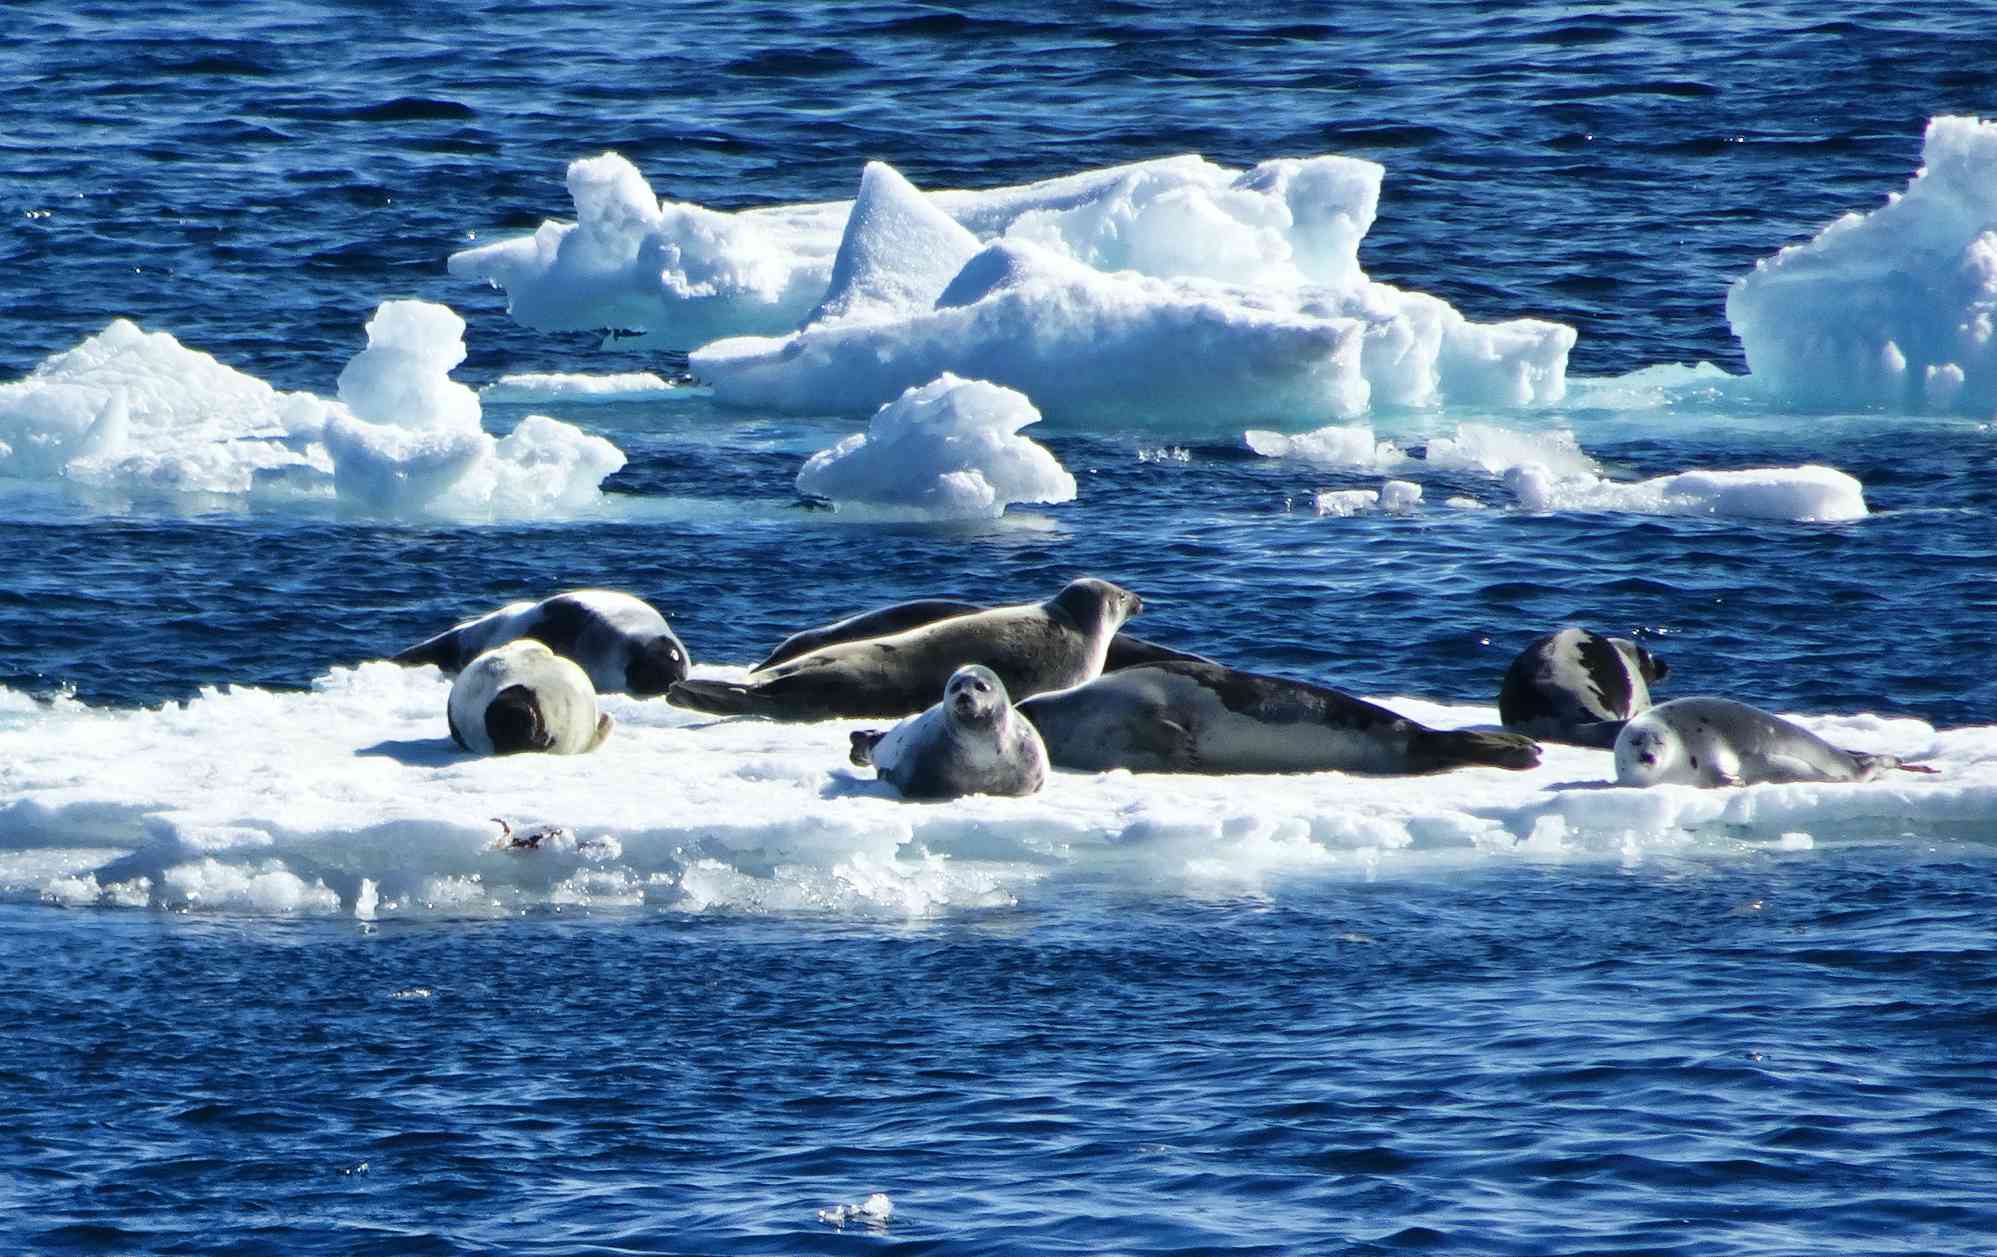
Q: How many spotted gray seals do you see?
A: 2